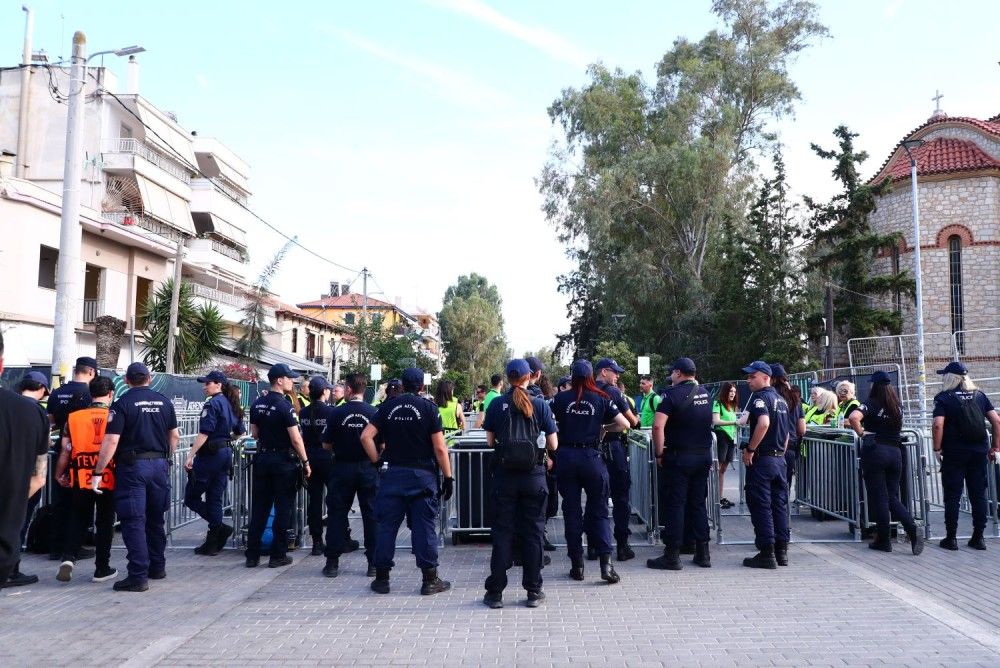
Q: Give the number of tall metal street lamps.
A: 2